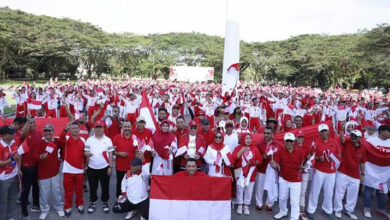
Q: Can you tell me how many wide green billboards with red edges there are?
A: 0